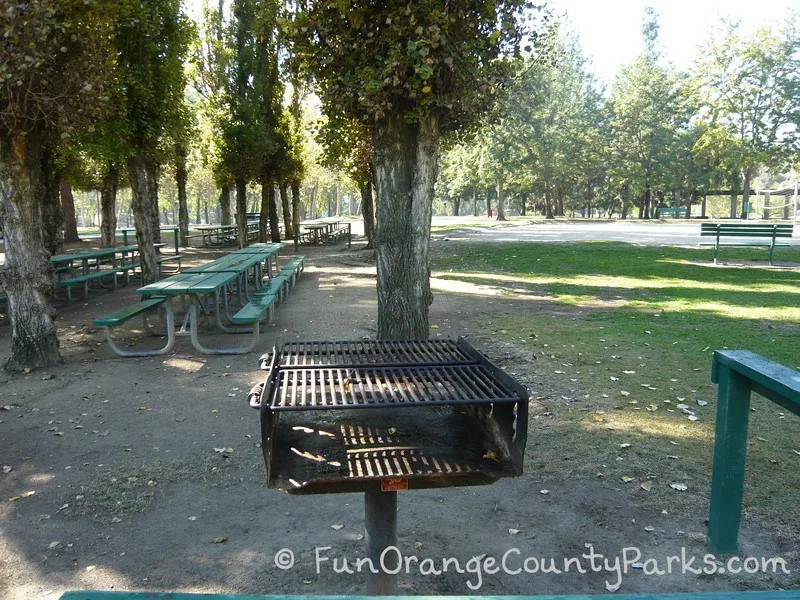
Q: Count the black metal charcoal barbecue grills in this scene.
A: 1